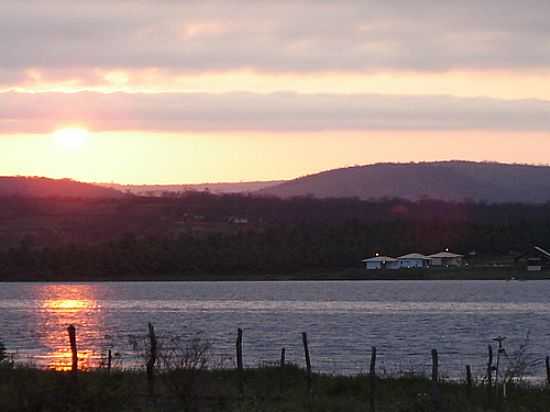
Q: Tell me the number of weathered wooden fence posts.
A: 11